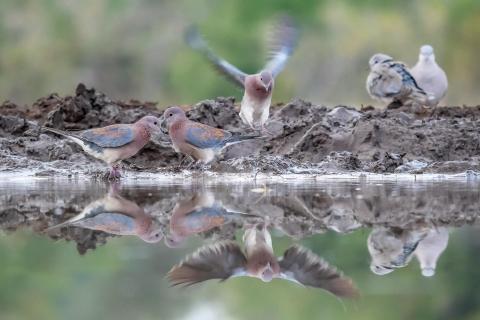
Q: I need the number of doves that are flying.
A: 1